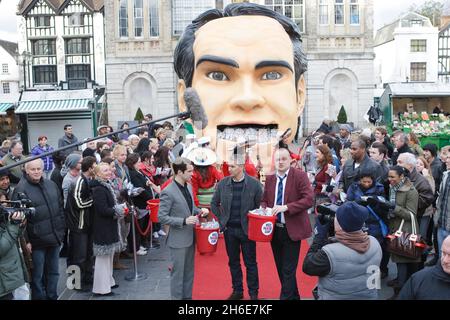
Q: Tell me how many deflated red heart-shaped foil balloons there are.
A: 0